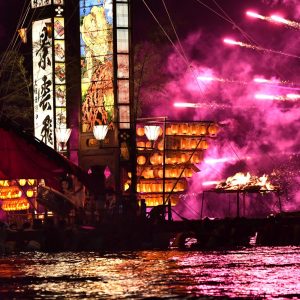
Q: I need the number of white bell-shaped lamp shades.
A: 3